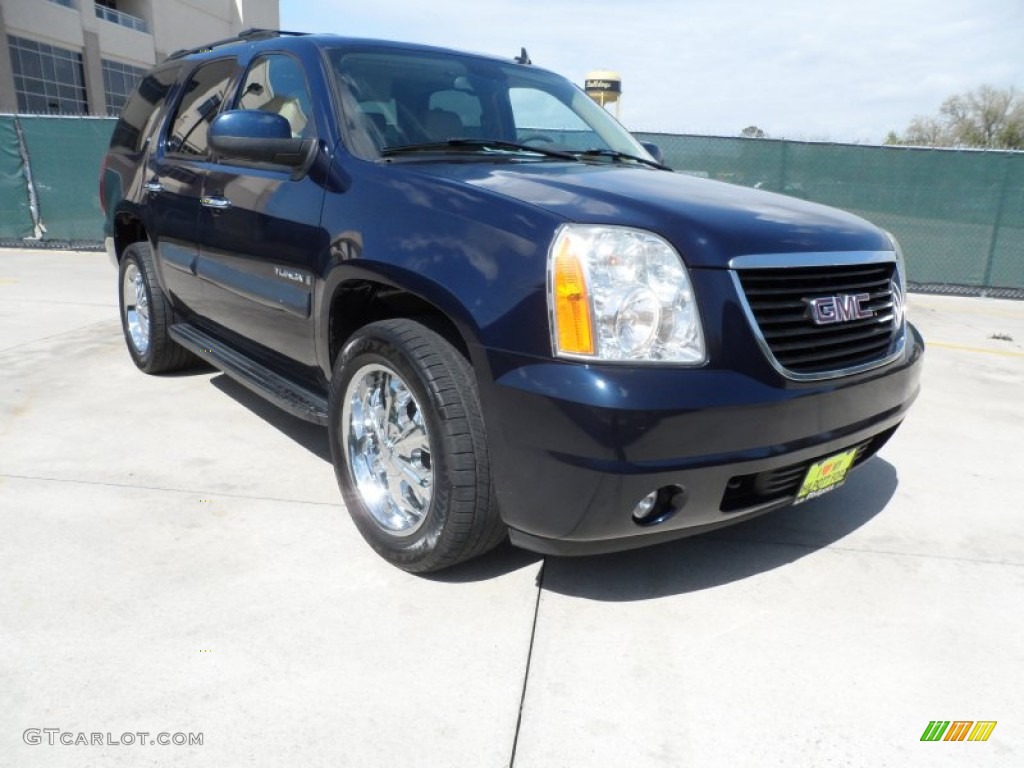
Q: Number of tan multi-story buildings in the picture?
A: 1